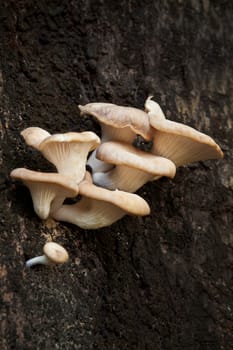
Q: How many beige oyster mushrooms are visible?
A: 7